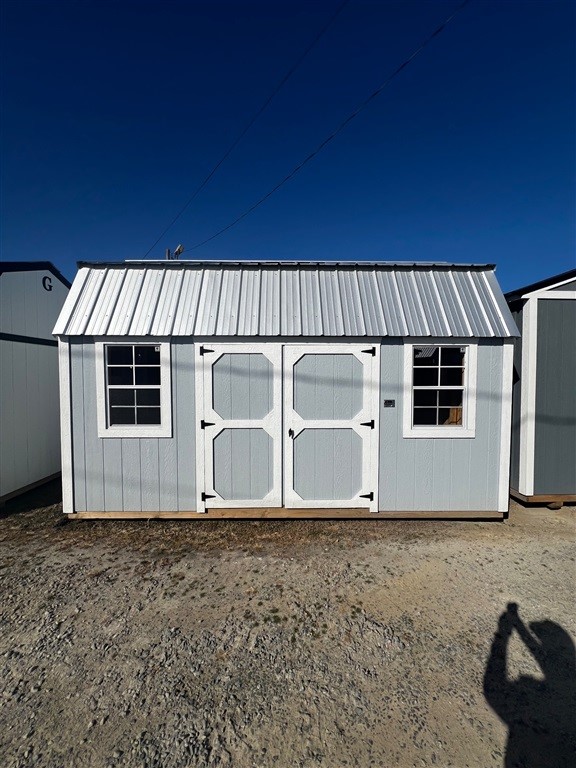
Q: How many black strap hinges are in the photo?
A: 6